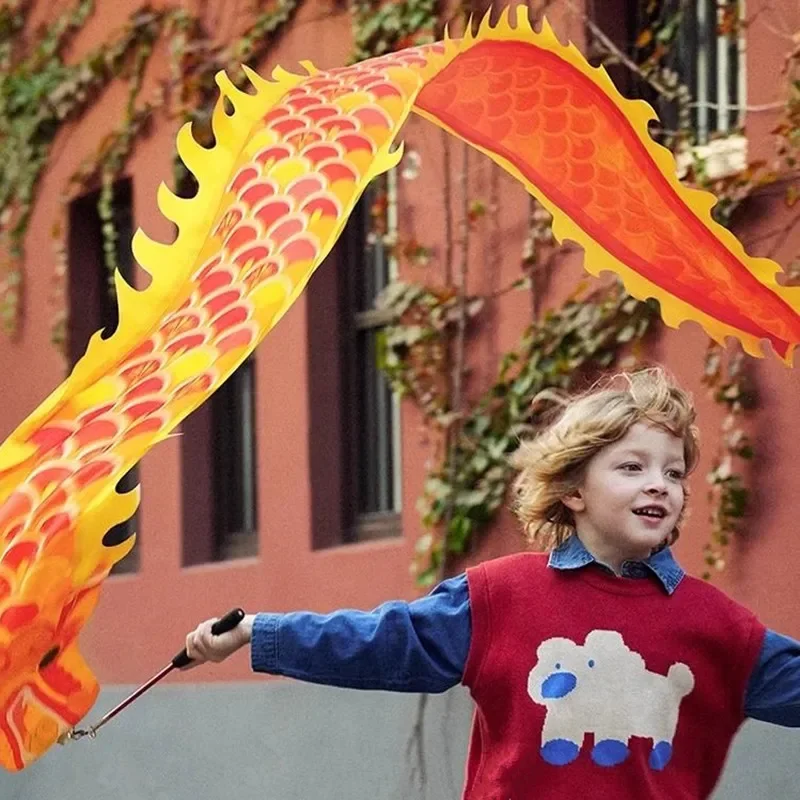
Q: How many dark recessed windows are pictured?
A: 4